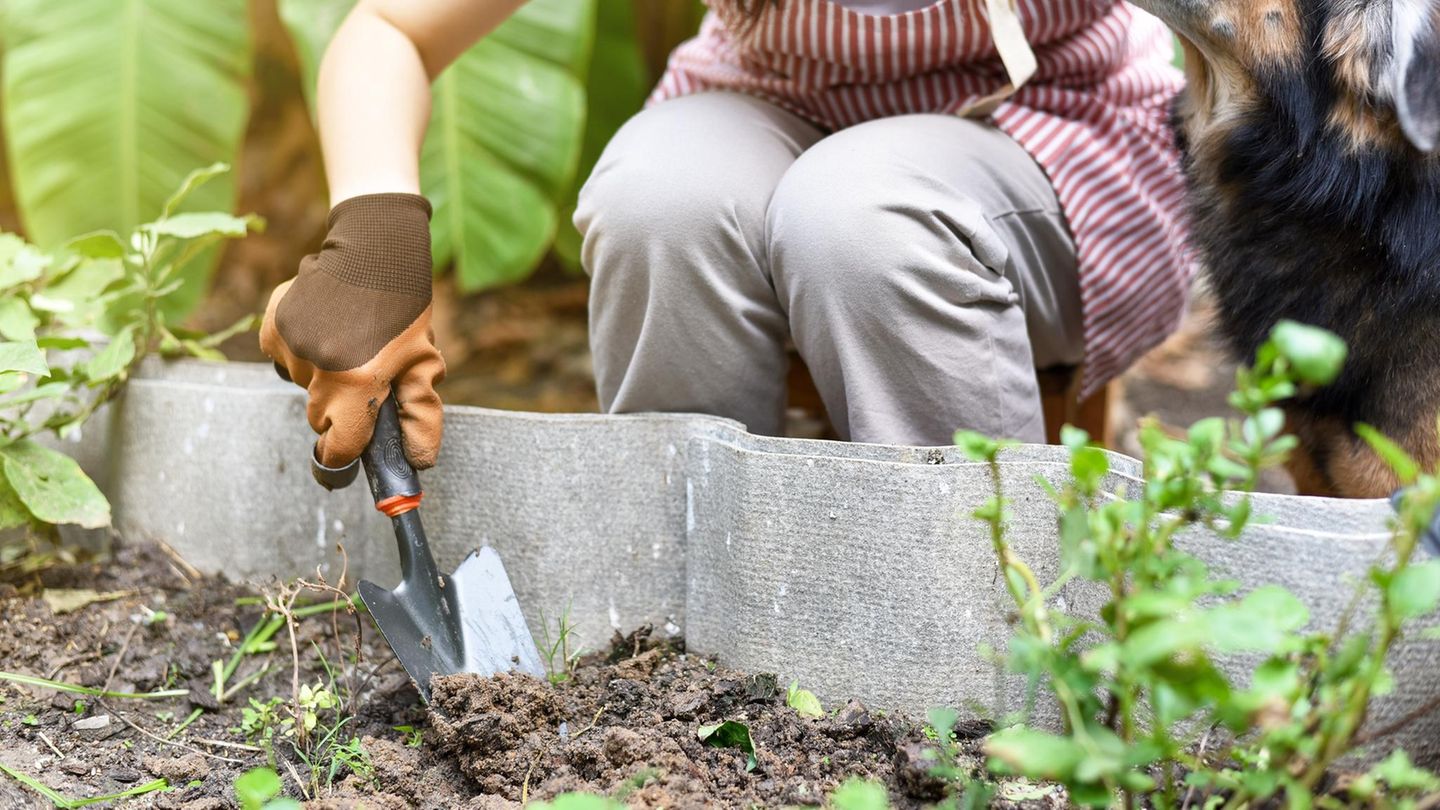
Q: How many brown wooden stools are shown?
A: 1